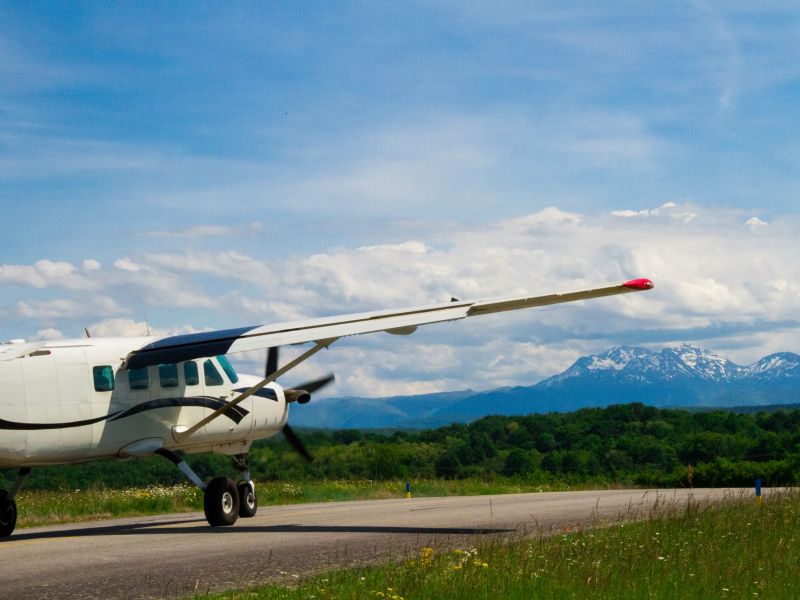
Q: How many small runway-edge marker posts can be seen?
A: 2